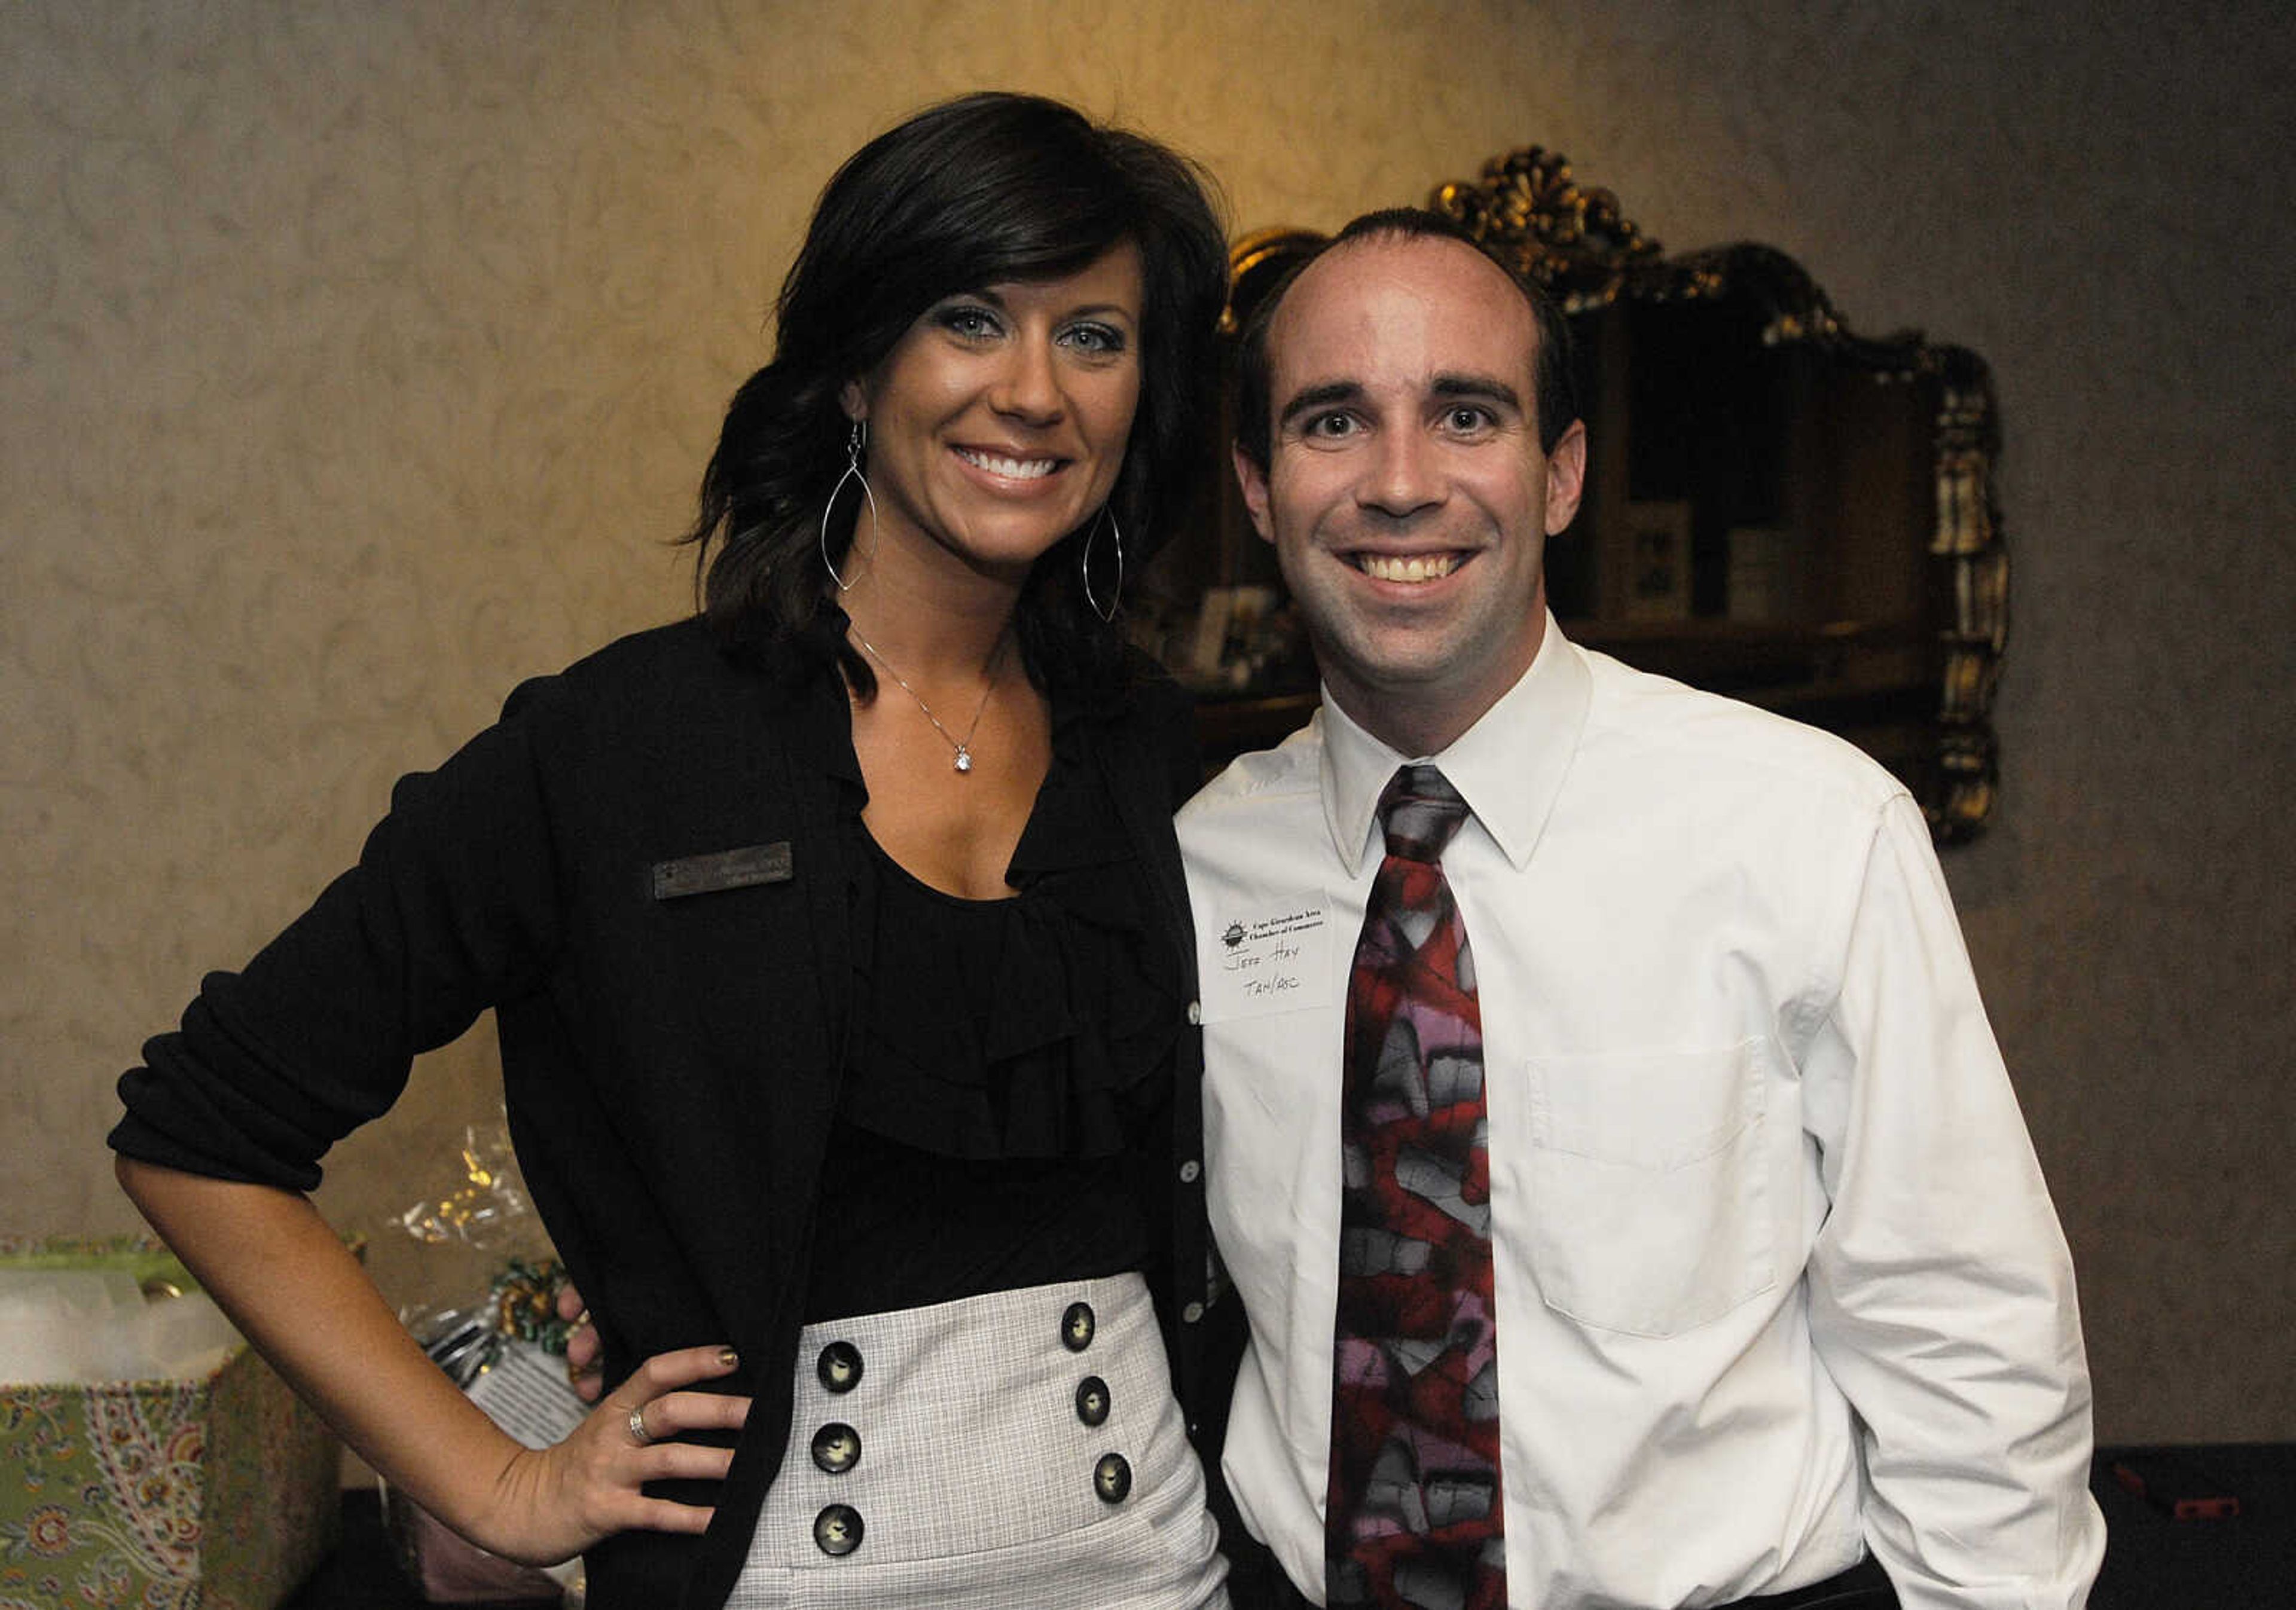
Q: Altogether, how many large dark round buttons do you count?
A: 6